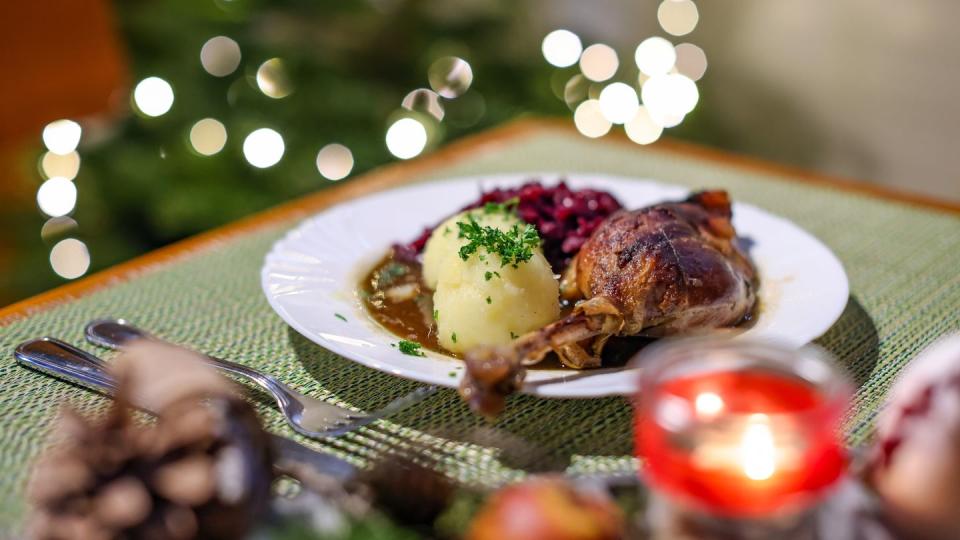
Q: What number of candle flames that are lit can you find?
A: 1